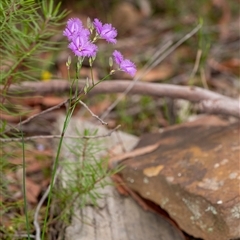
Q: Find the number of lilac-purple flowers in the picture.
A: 4